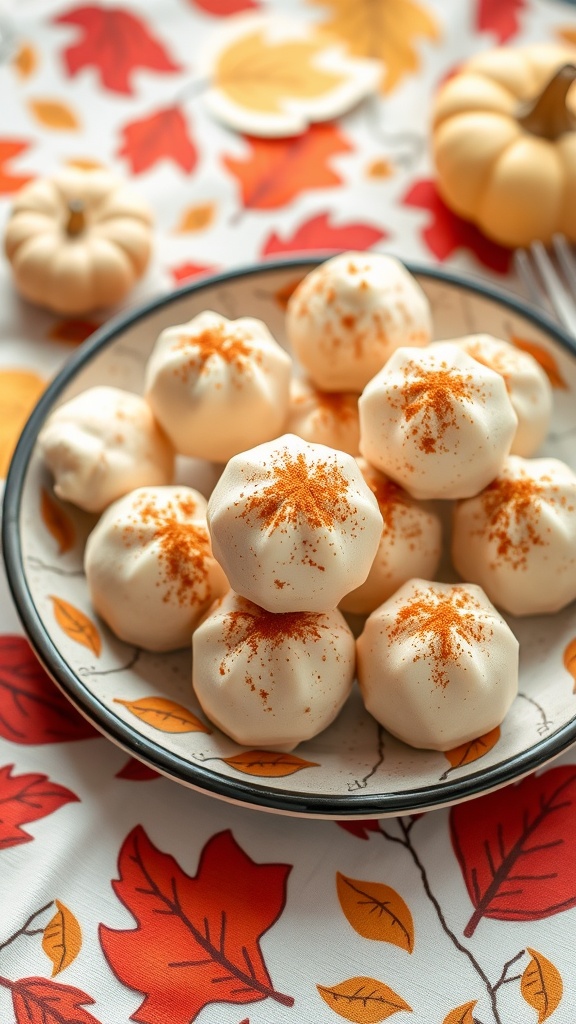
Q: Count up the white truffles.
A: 12